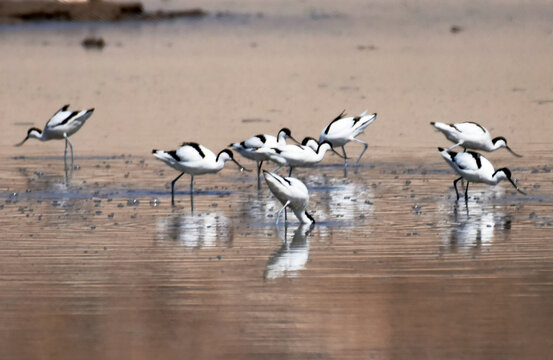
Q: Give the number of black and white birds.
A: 8